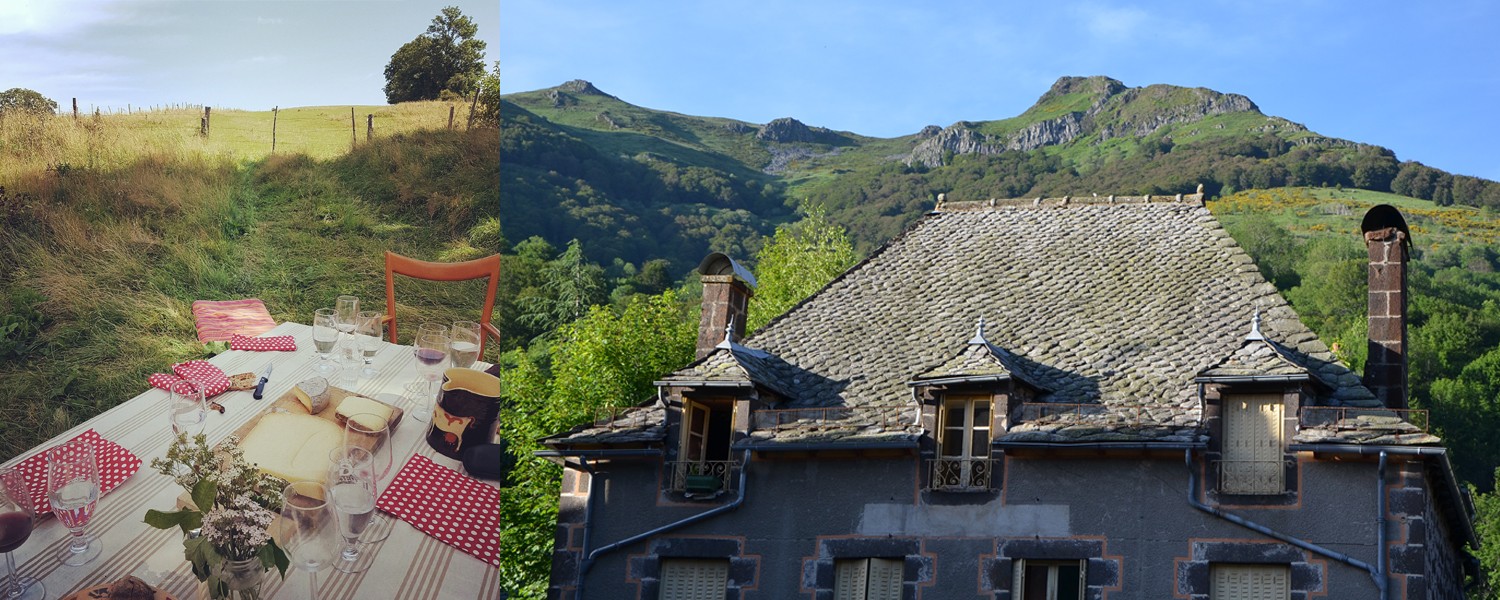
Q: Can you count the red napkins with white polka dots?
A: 4